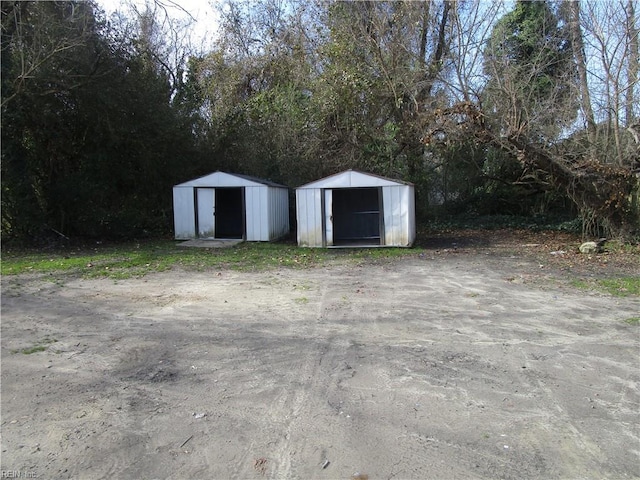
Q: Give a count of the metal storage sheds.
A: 2